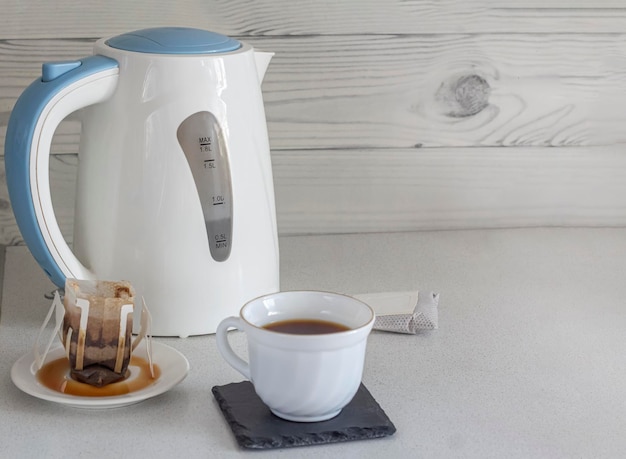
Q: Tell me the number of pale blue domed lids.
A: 1